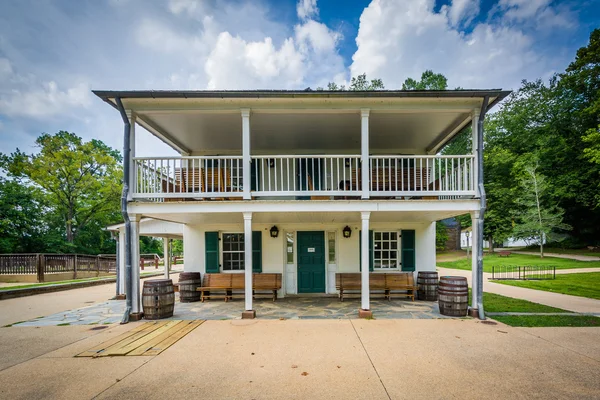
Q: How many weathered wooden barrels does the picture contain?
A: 4